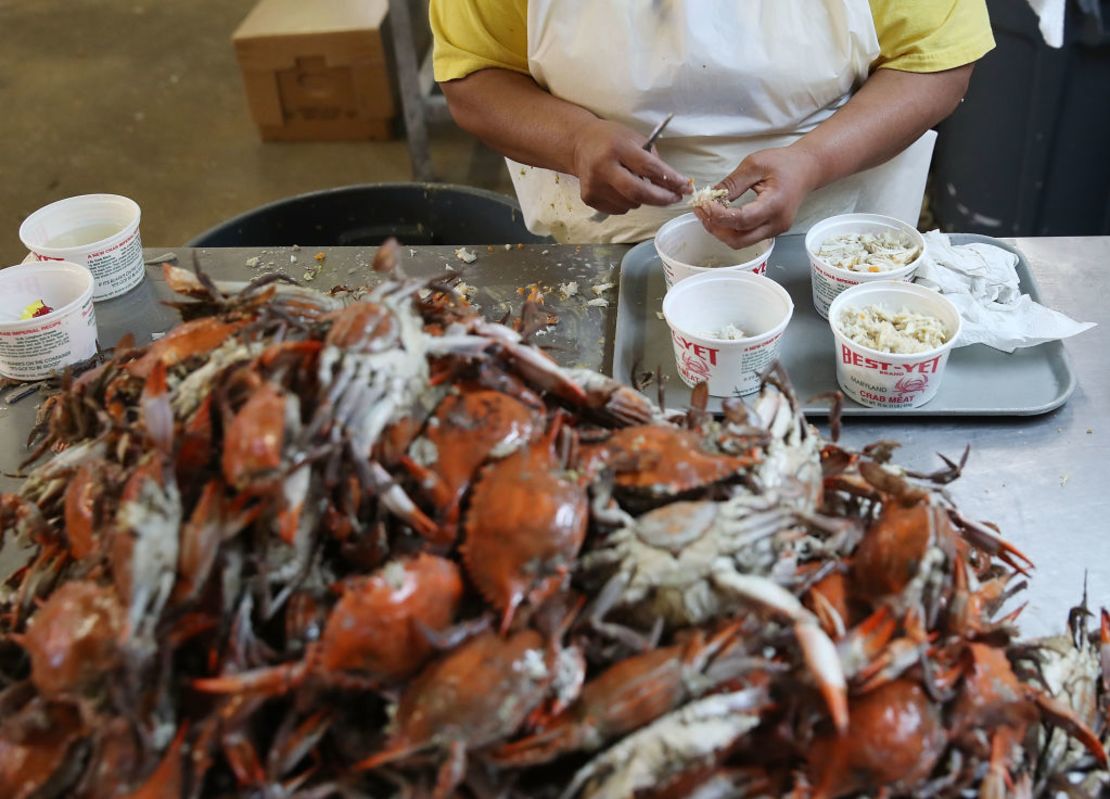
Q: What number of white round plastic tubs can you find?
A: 6